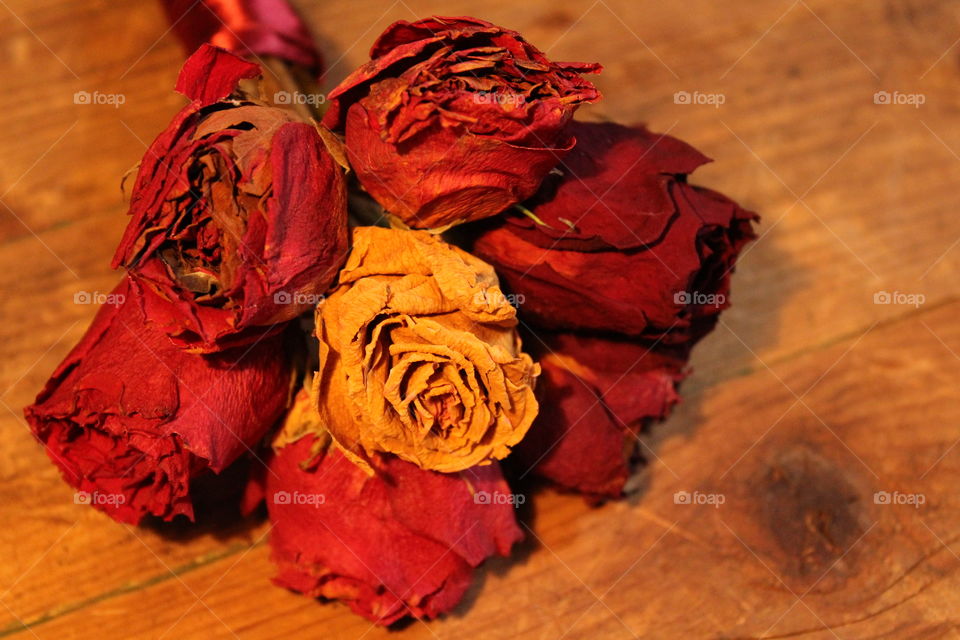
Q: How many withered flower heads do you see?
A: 7